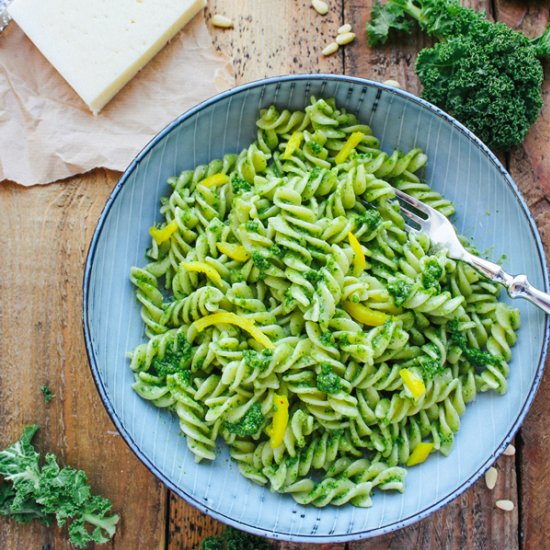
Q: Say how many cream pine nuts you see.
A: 9